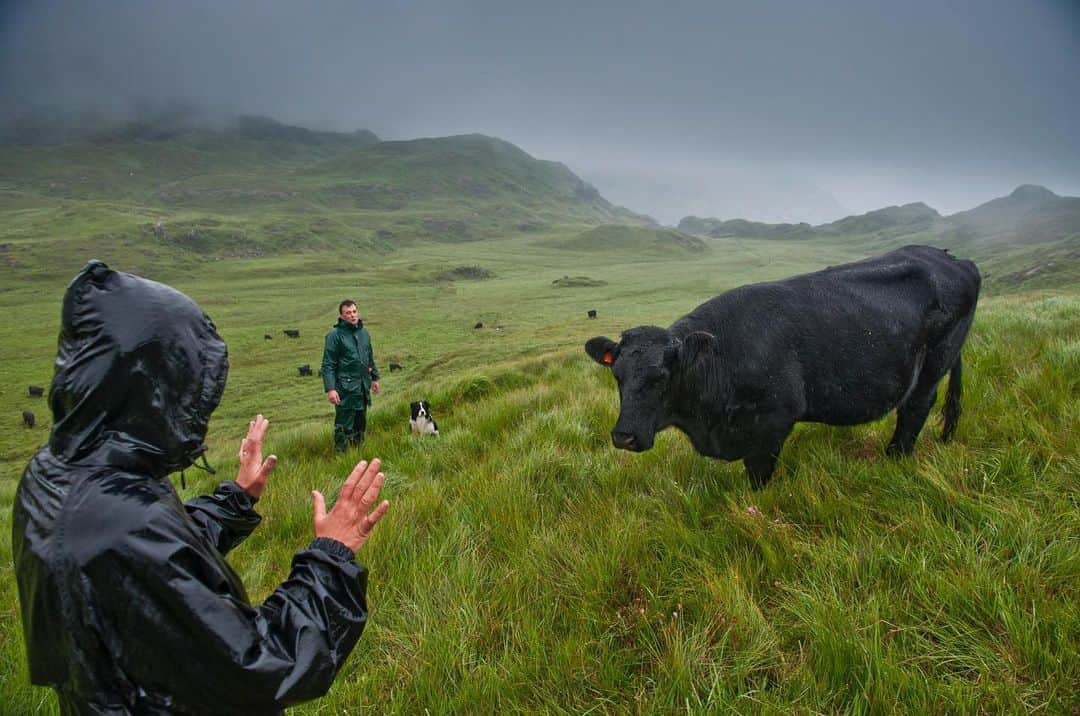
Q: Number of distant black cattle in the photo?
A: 8